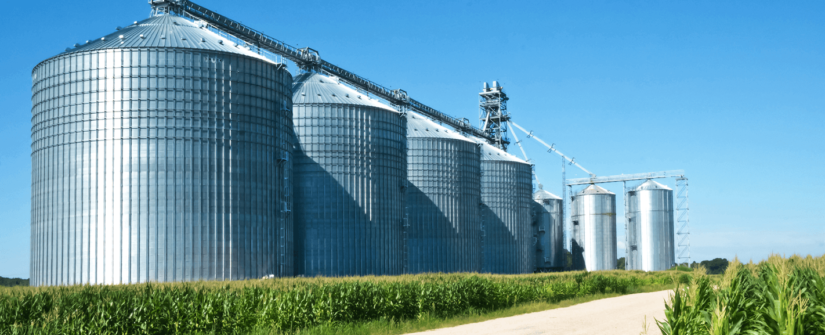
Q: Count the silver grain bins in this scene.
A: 7